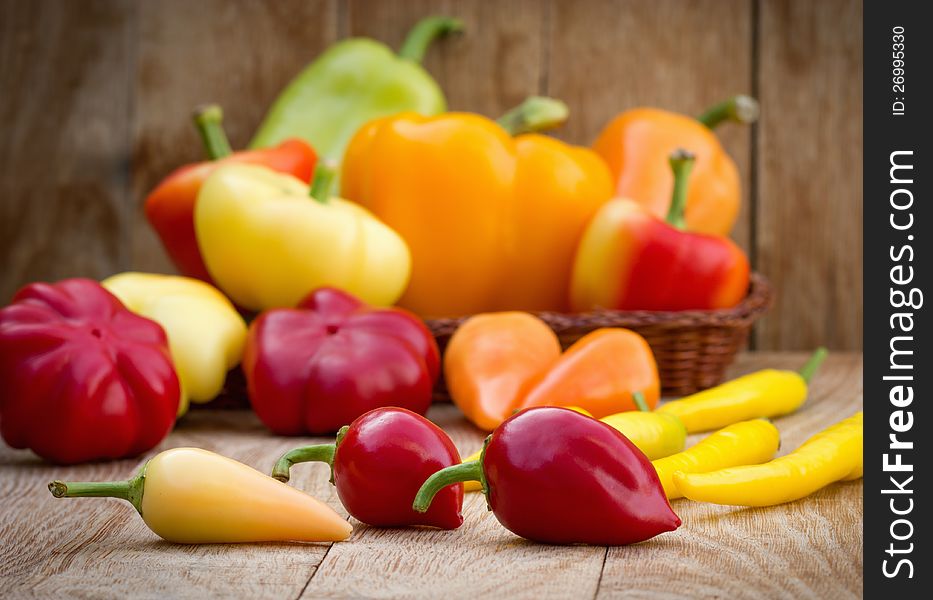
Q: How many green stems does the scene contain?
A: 11